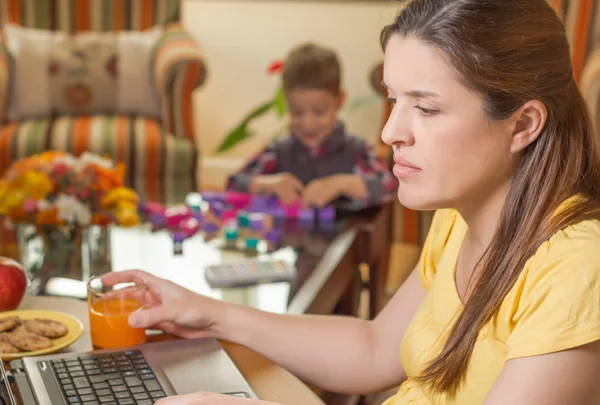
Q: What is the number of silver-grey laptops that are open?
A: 1